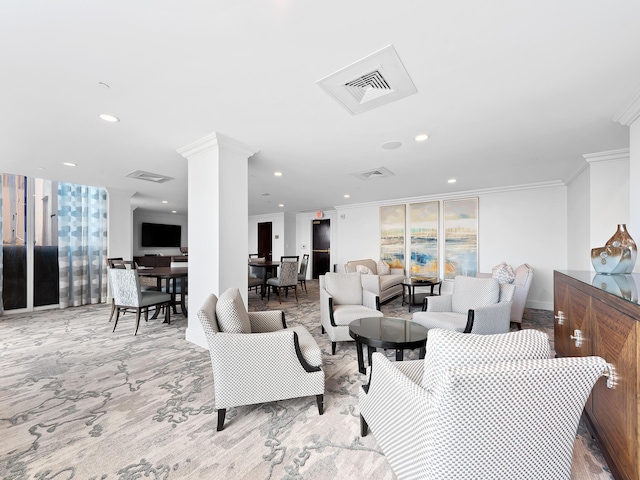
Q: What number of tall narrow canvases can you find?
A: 3